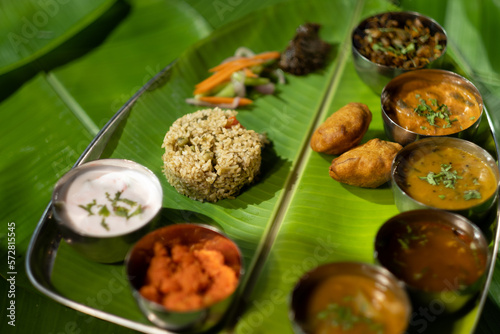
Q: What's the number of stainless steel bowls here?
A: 7